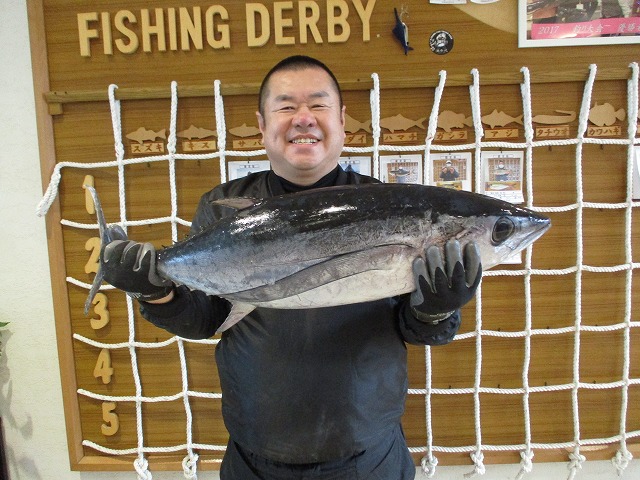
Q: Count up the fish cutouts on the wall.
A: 9